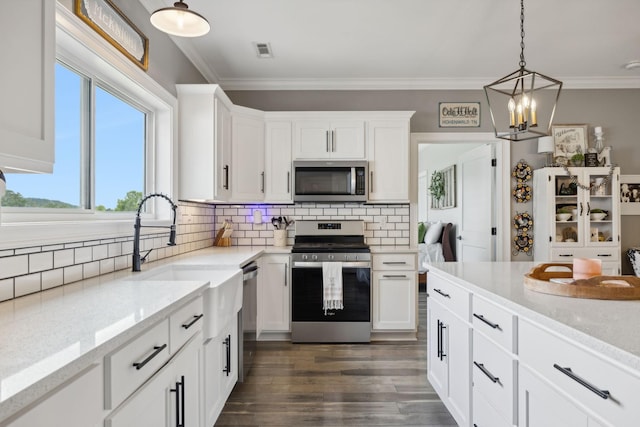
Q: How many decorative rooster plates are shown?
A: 4